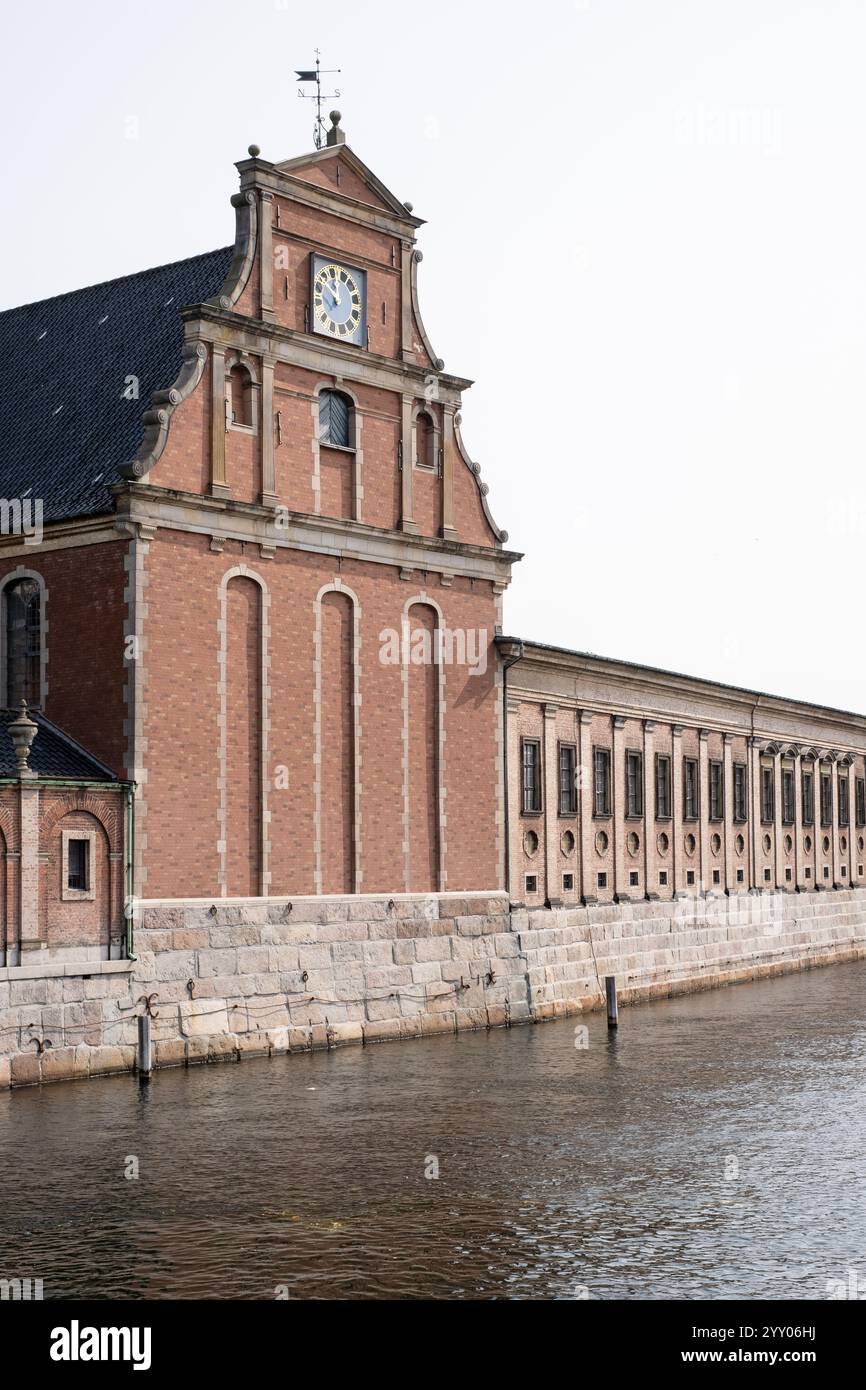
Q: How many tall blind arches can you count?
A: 3